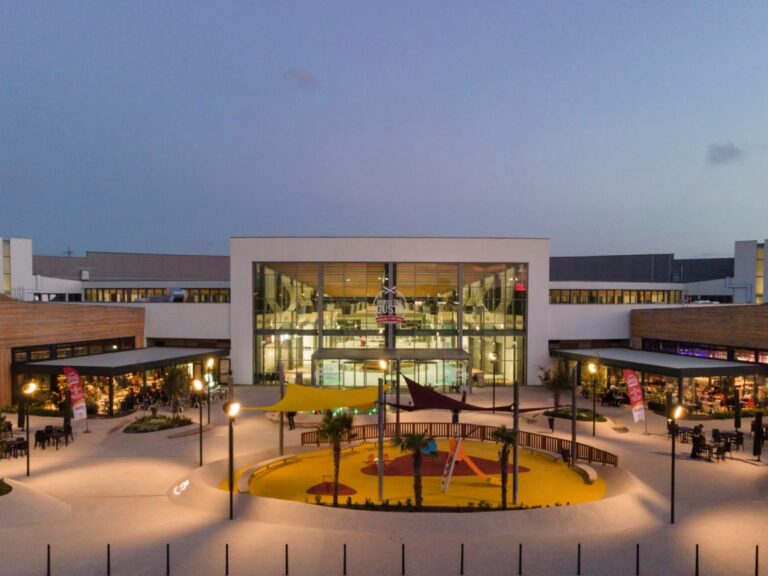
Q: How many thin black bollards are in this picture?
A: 13